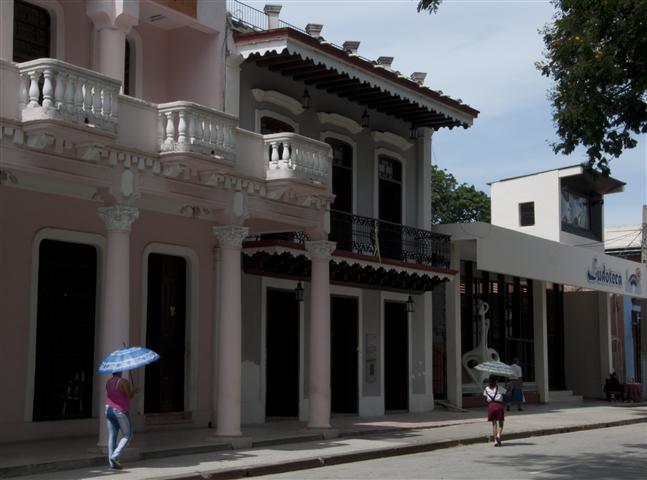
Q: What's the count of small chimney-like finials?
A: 5